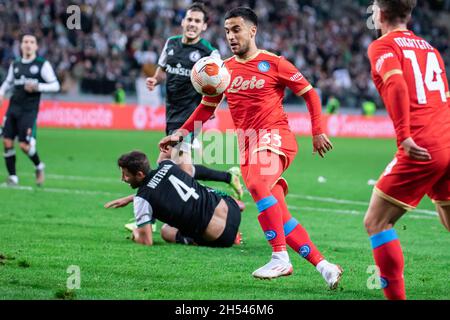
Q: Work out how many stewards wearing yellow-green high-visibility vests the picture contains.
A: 3